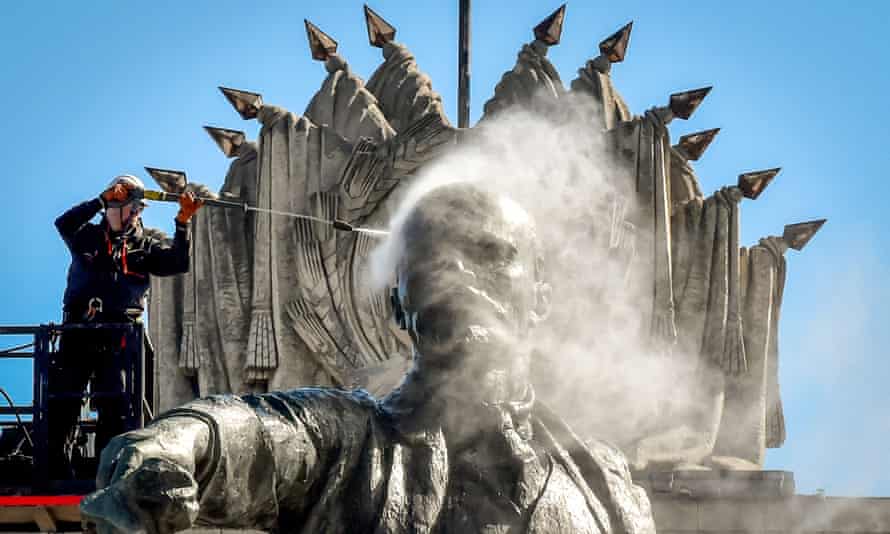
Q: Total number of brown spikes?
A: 11